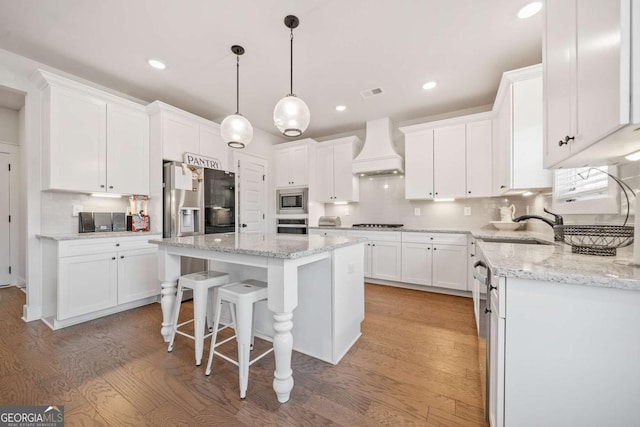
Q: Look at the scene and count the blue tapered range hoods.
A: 0